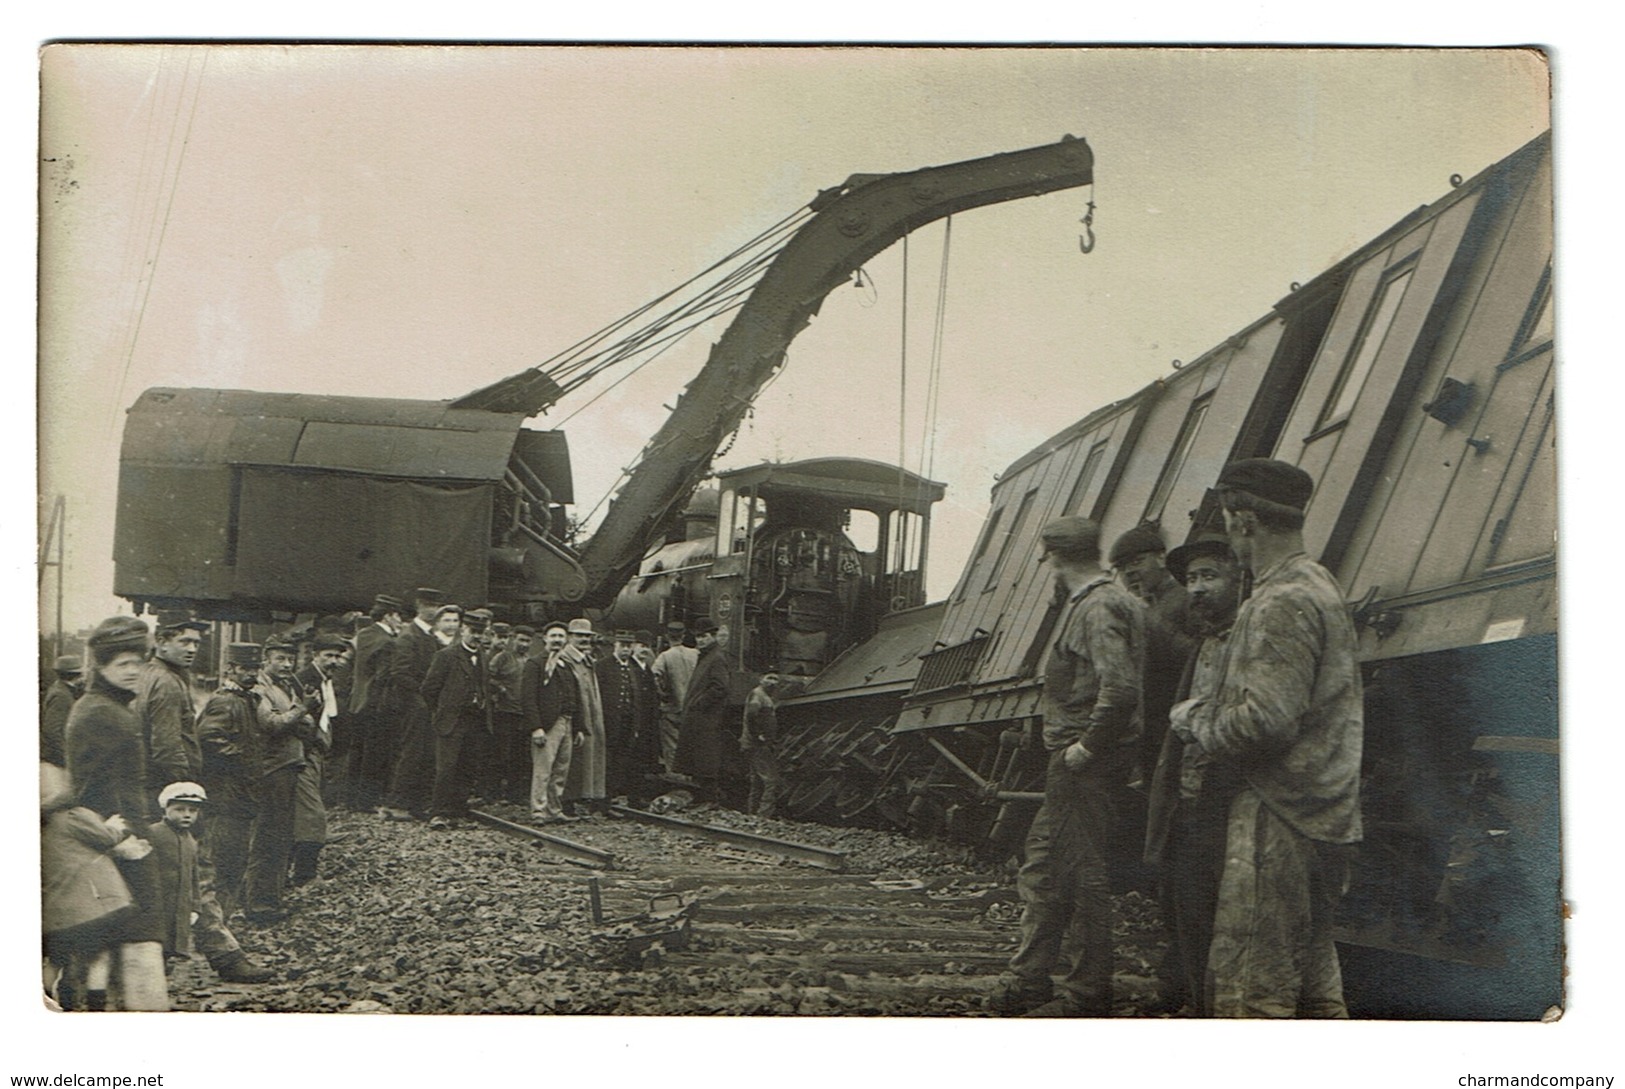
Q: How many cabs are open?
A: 1